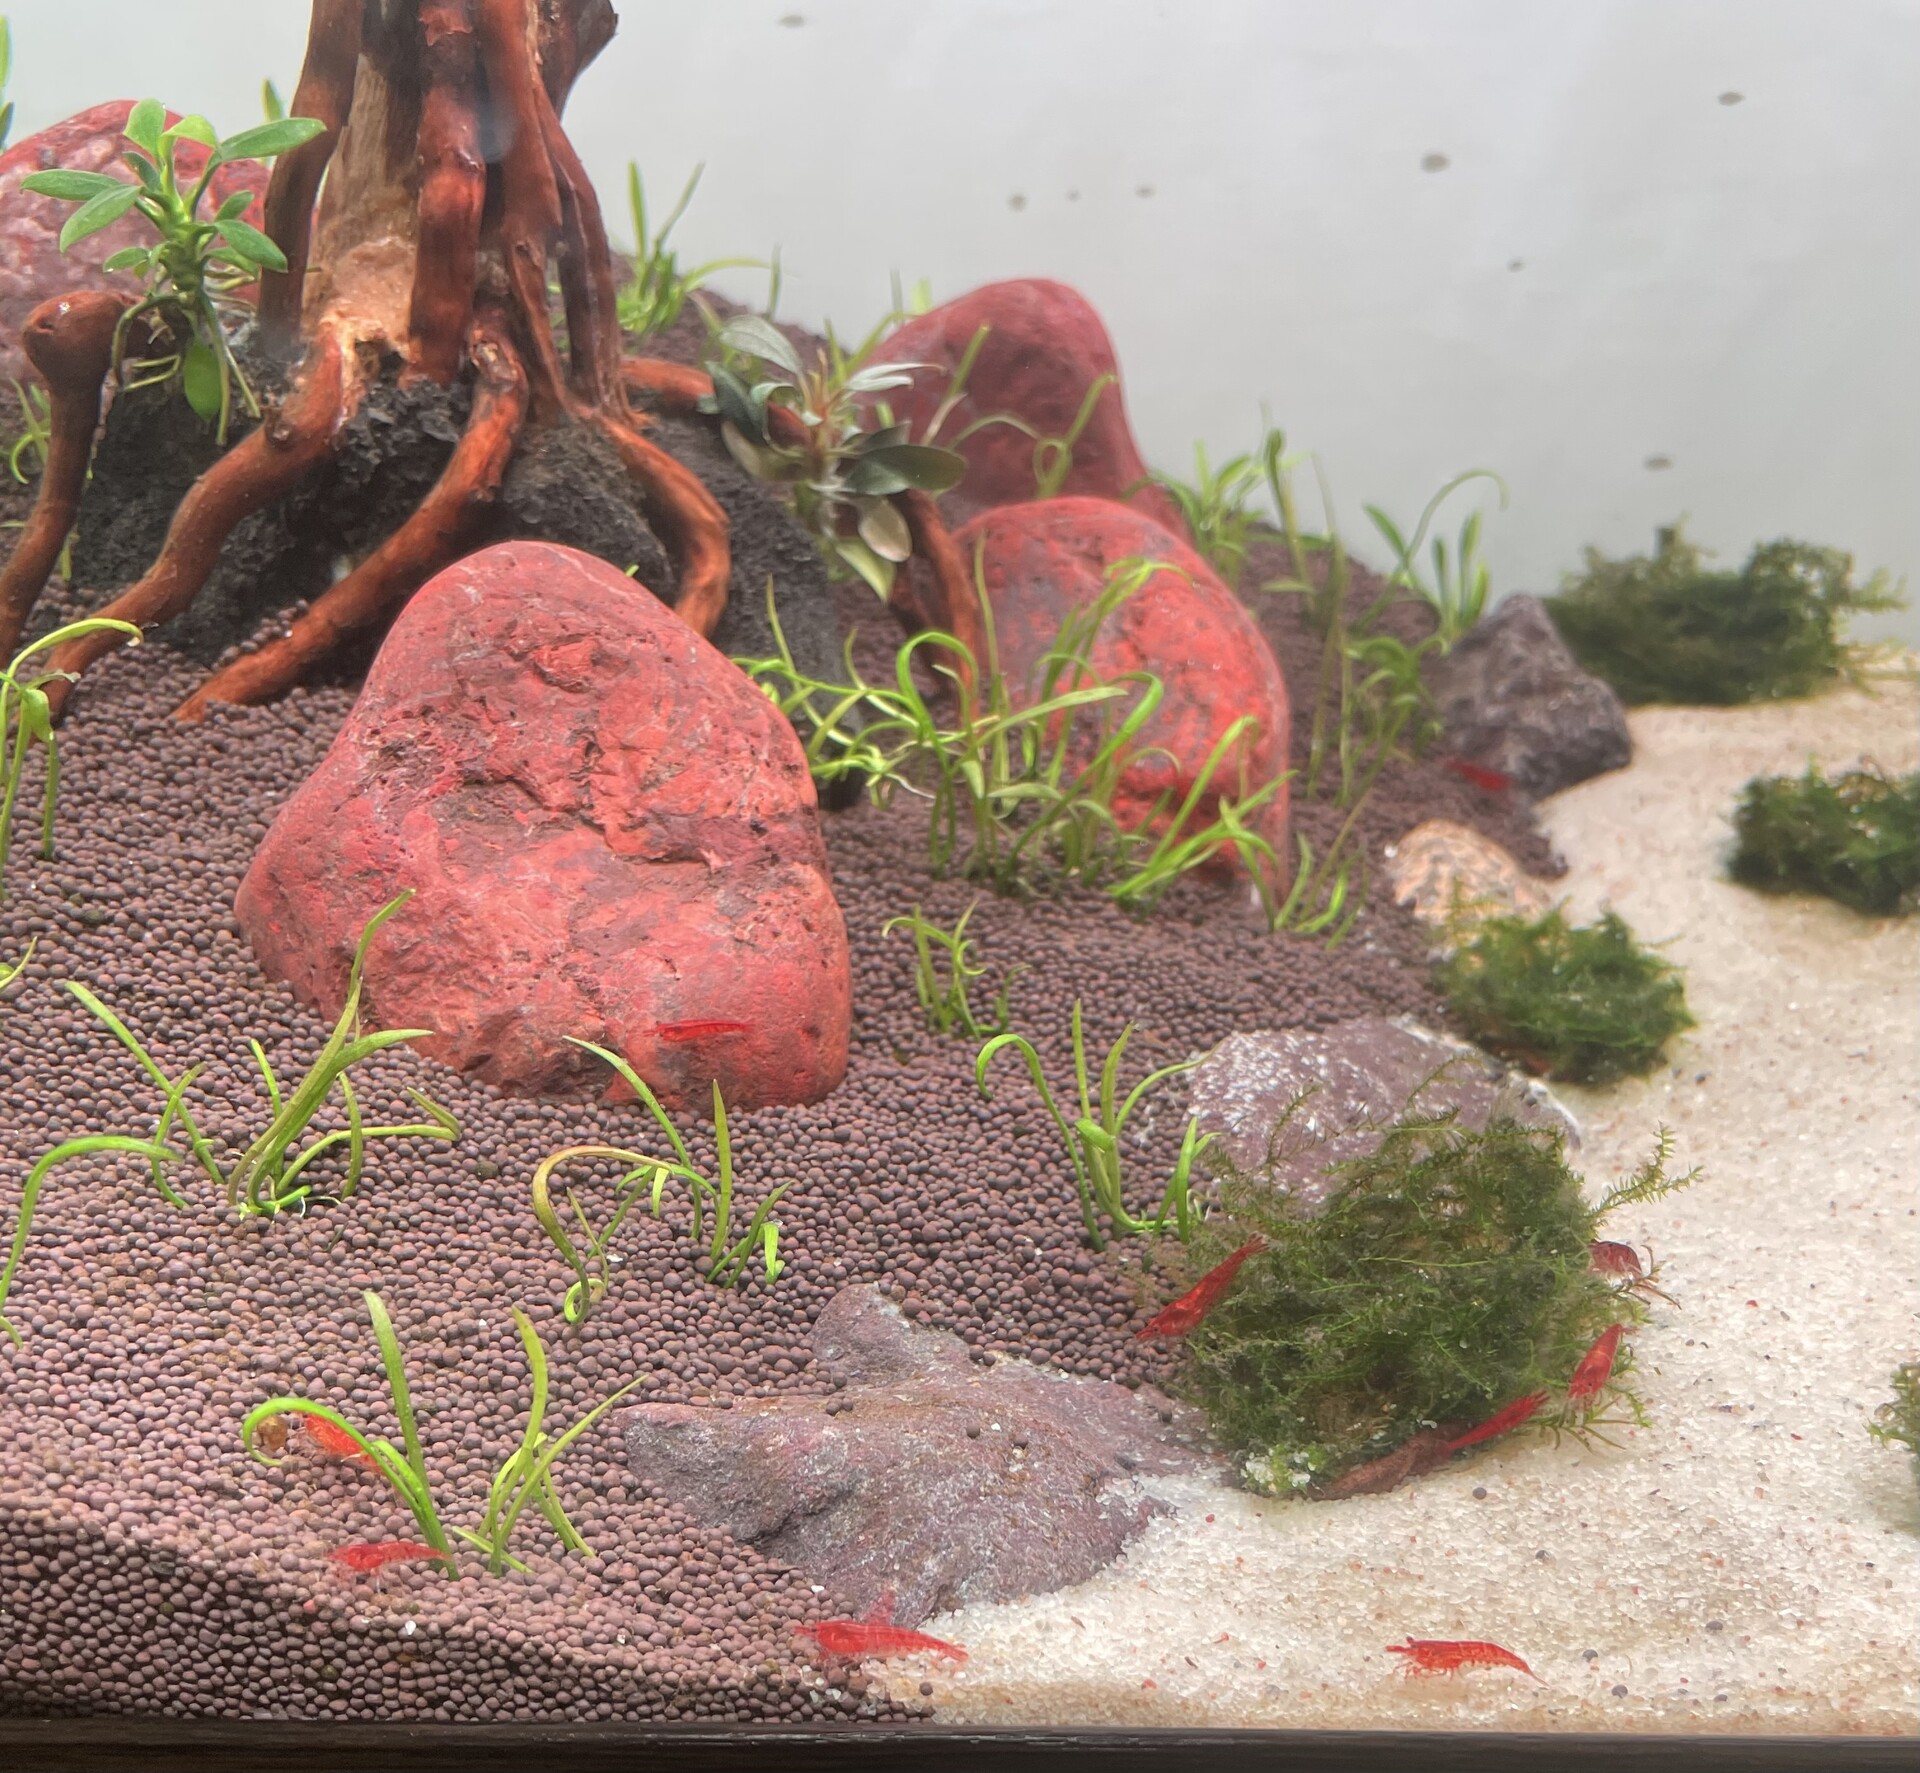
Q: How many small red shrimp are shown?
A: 10